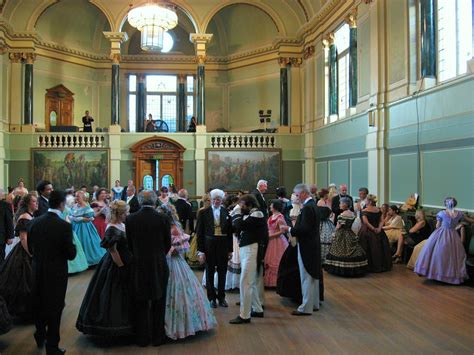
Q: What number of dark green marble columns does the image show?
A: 9